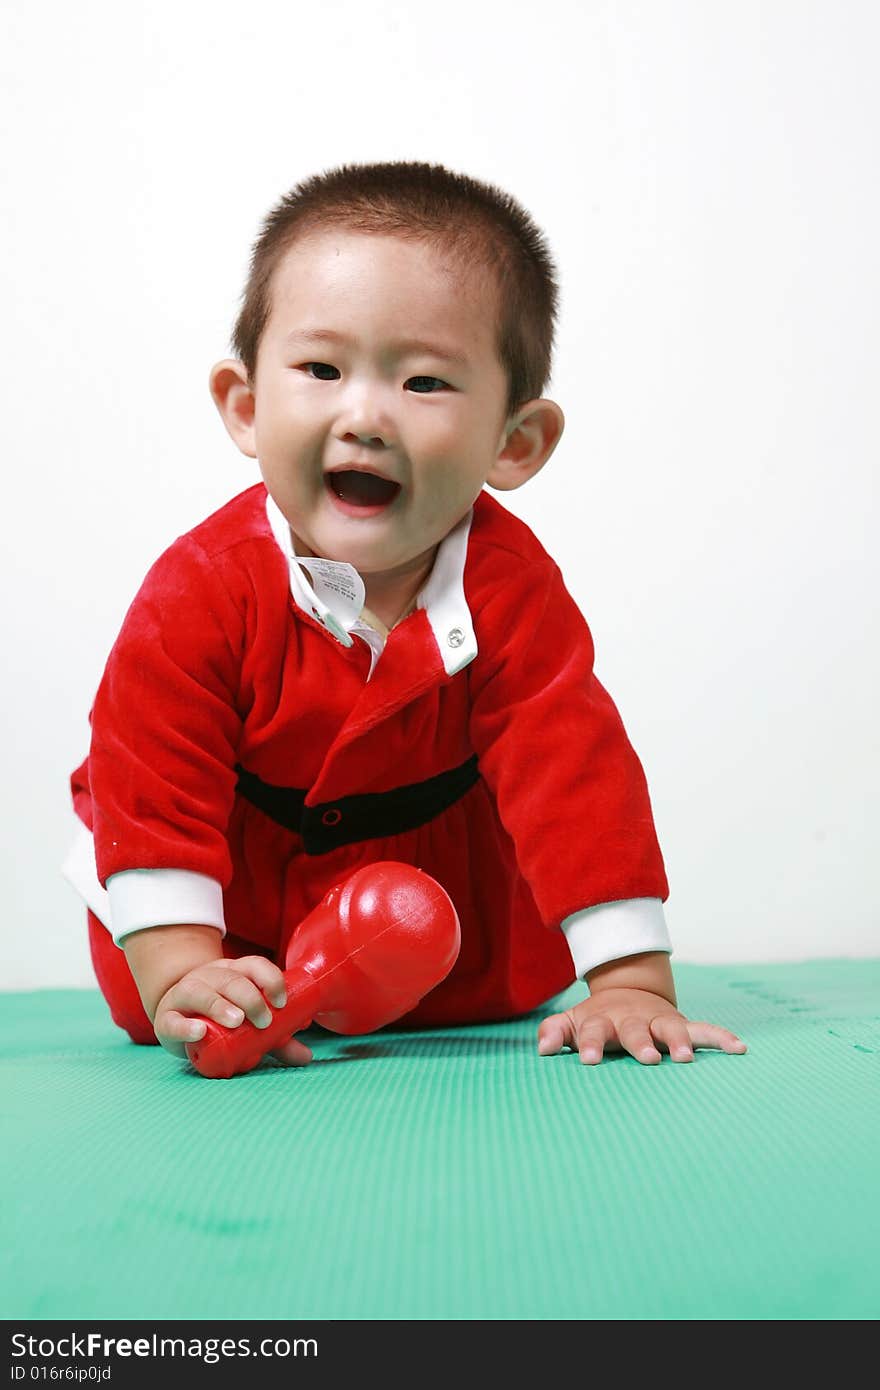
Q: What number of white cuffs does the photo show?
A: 2